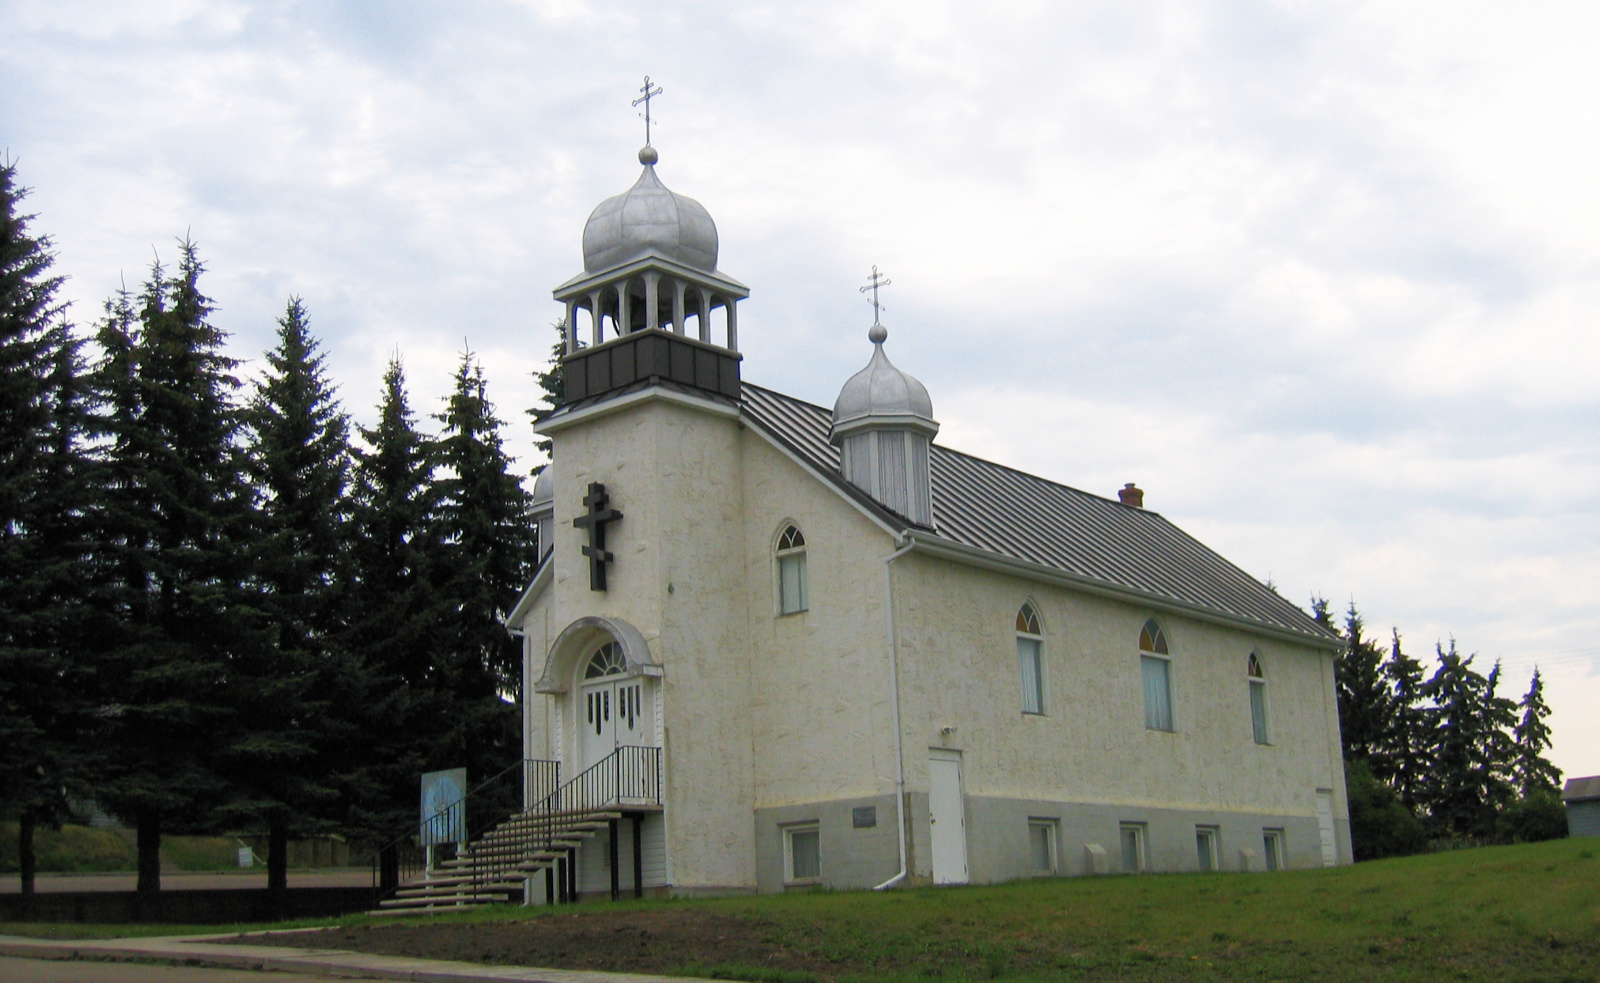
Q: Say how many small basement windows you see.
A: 5